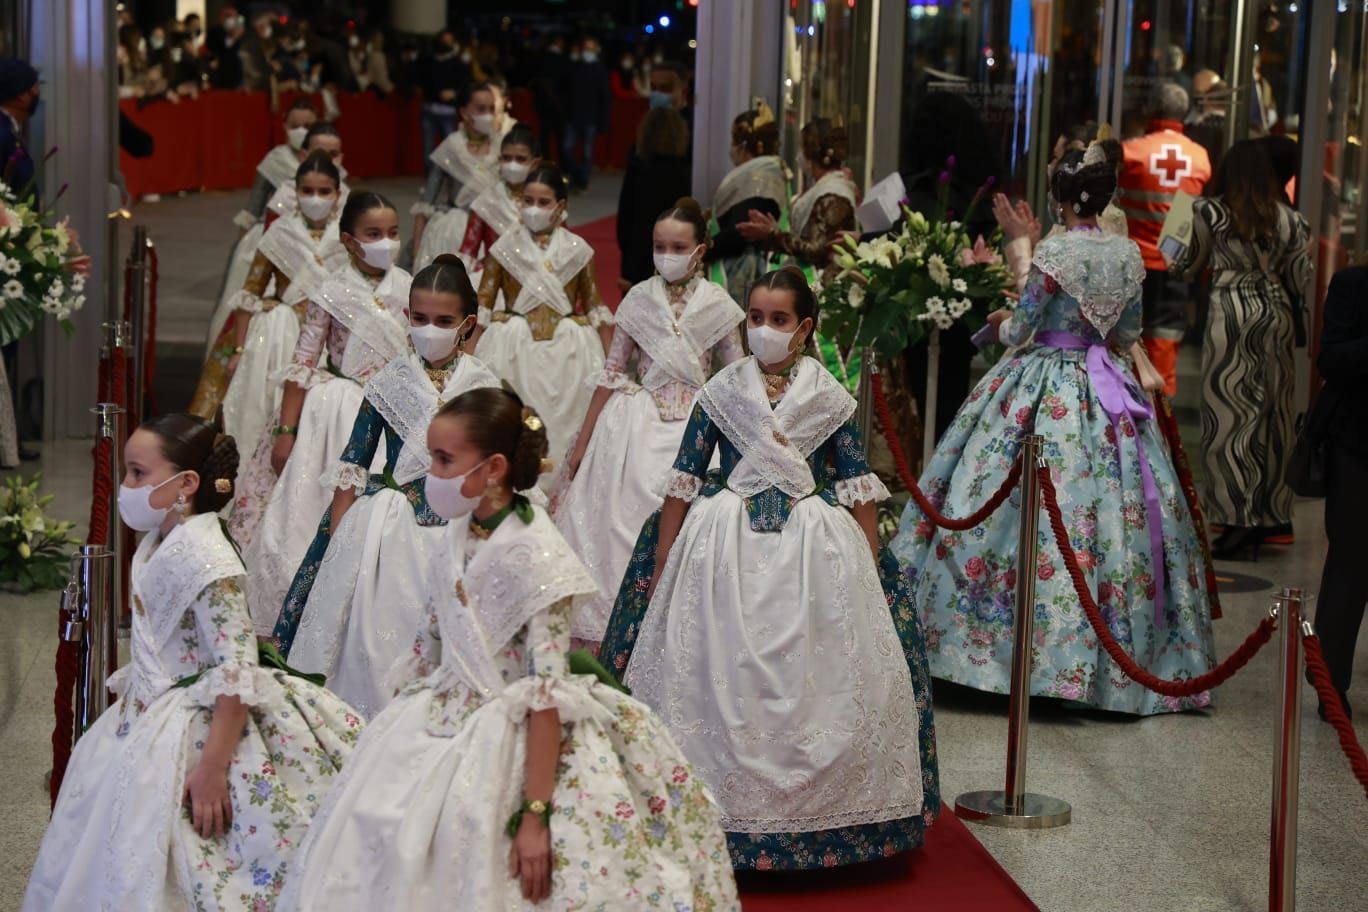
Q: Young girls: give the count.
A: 12